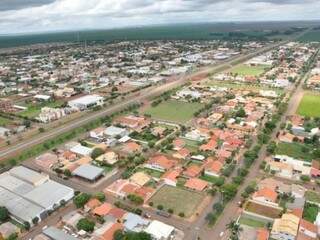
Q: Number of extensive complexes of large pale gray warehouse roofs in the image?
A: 1